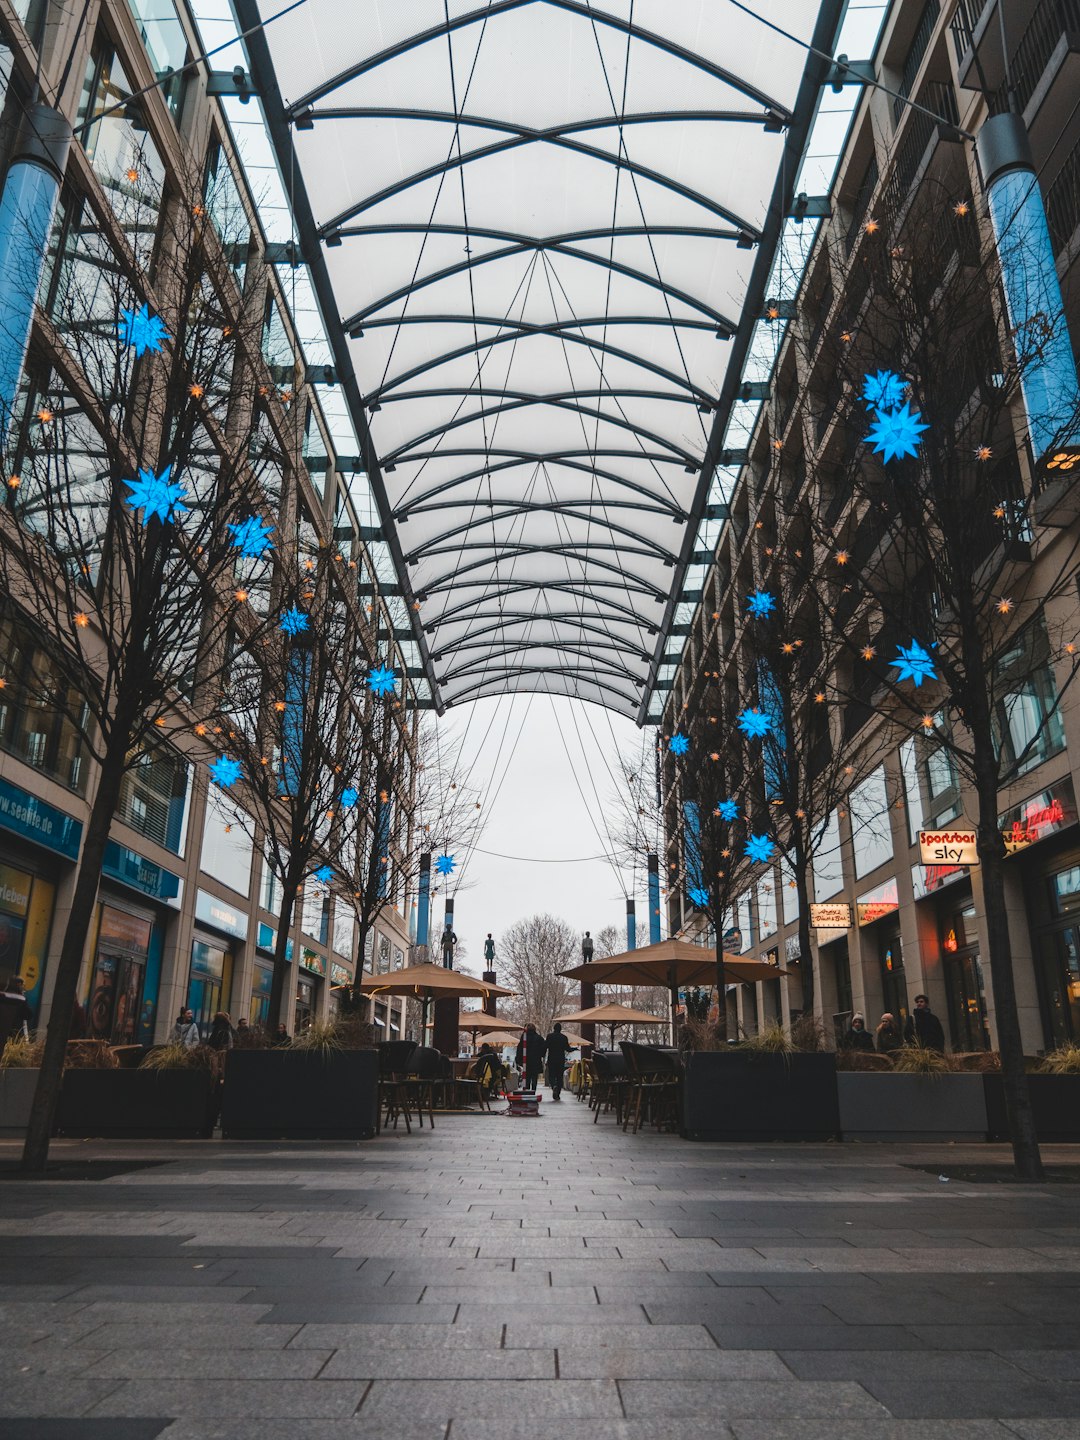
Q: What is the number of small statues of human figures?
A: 3